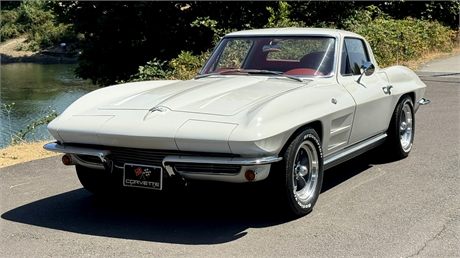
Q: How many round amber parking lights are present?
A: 2